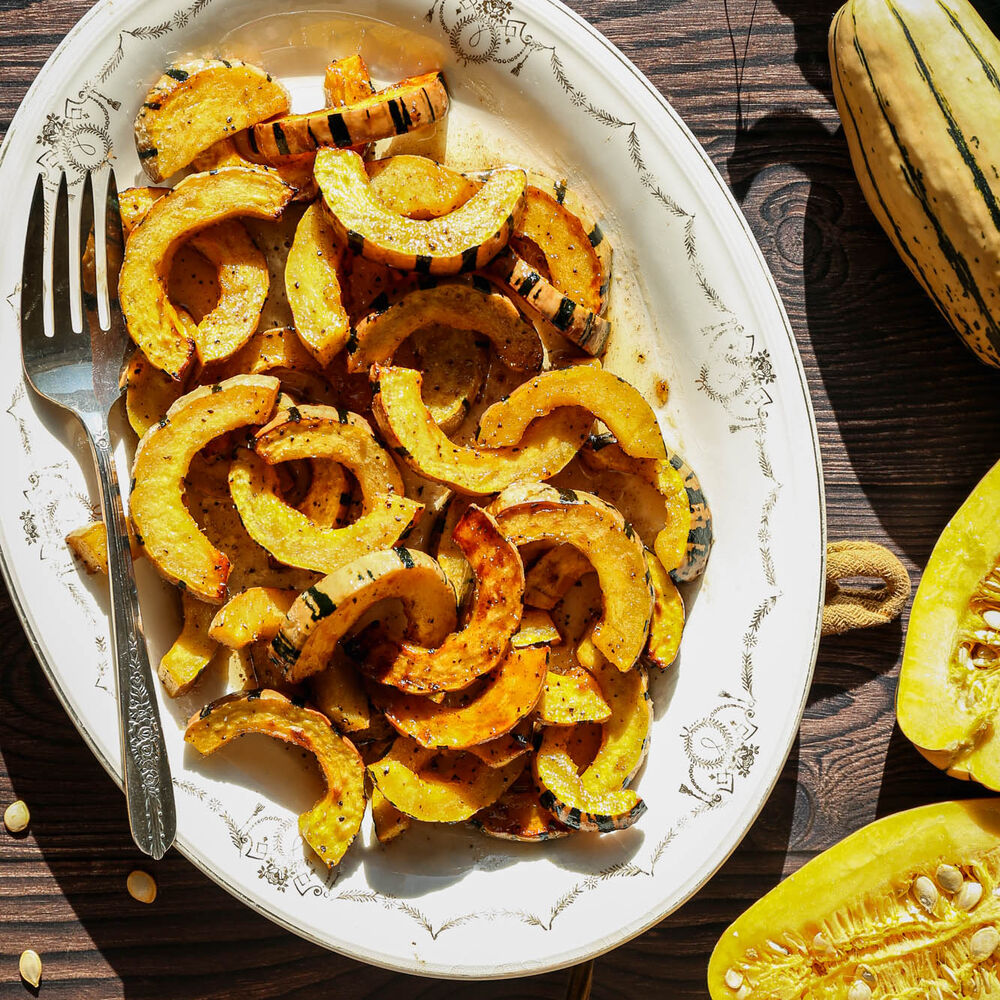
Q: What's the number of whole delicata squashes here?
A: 1